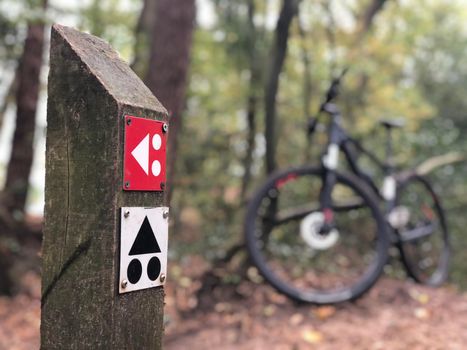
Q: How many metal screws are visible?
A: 8